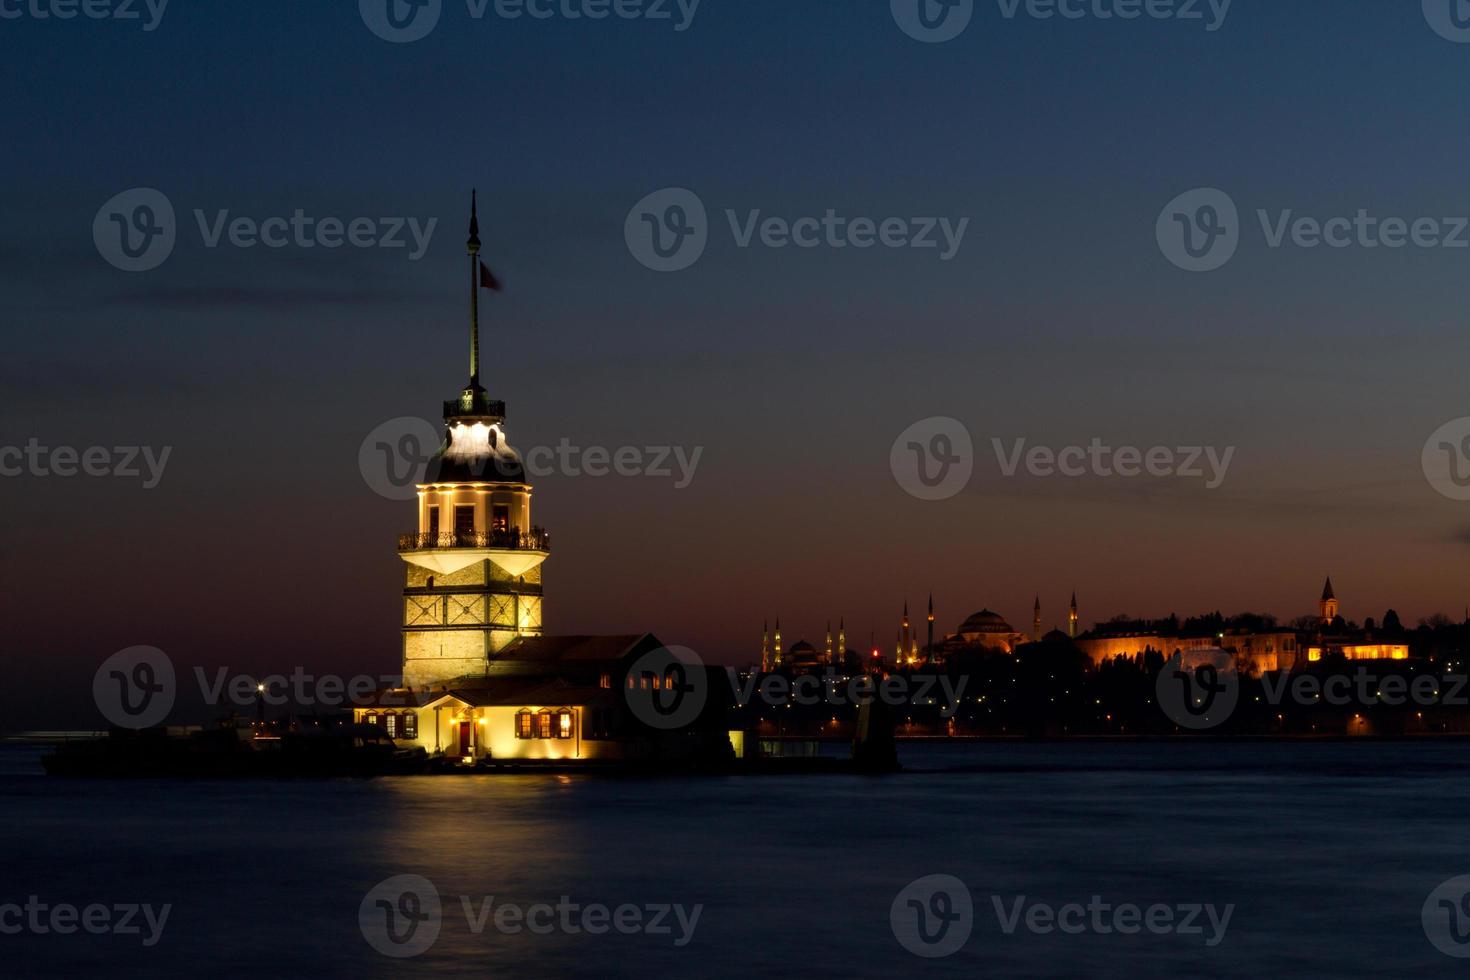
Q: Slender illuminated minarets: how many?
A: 10